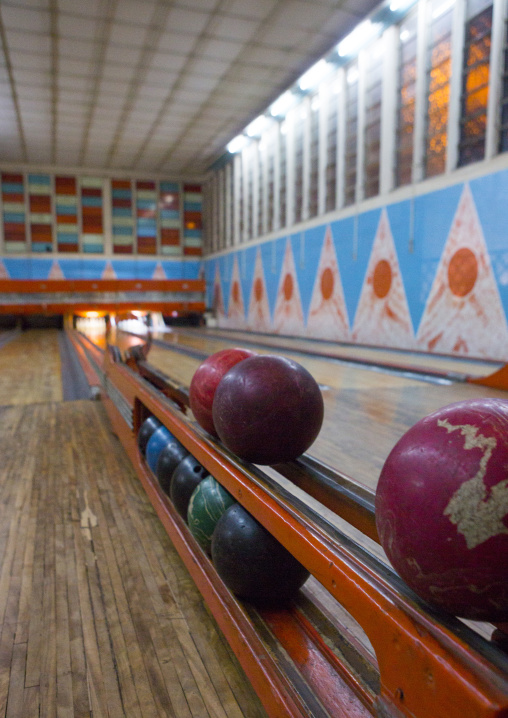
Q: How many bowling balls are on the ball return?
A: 9